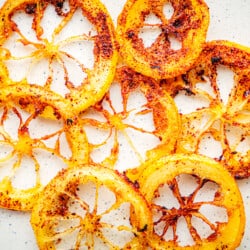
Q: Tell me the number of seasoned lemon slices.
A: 7